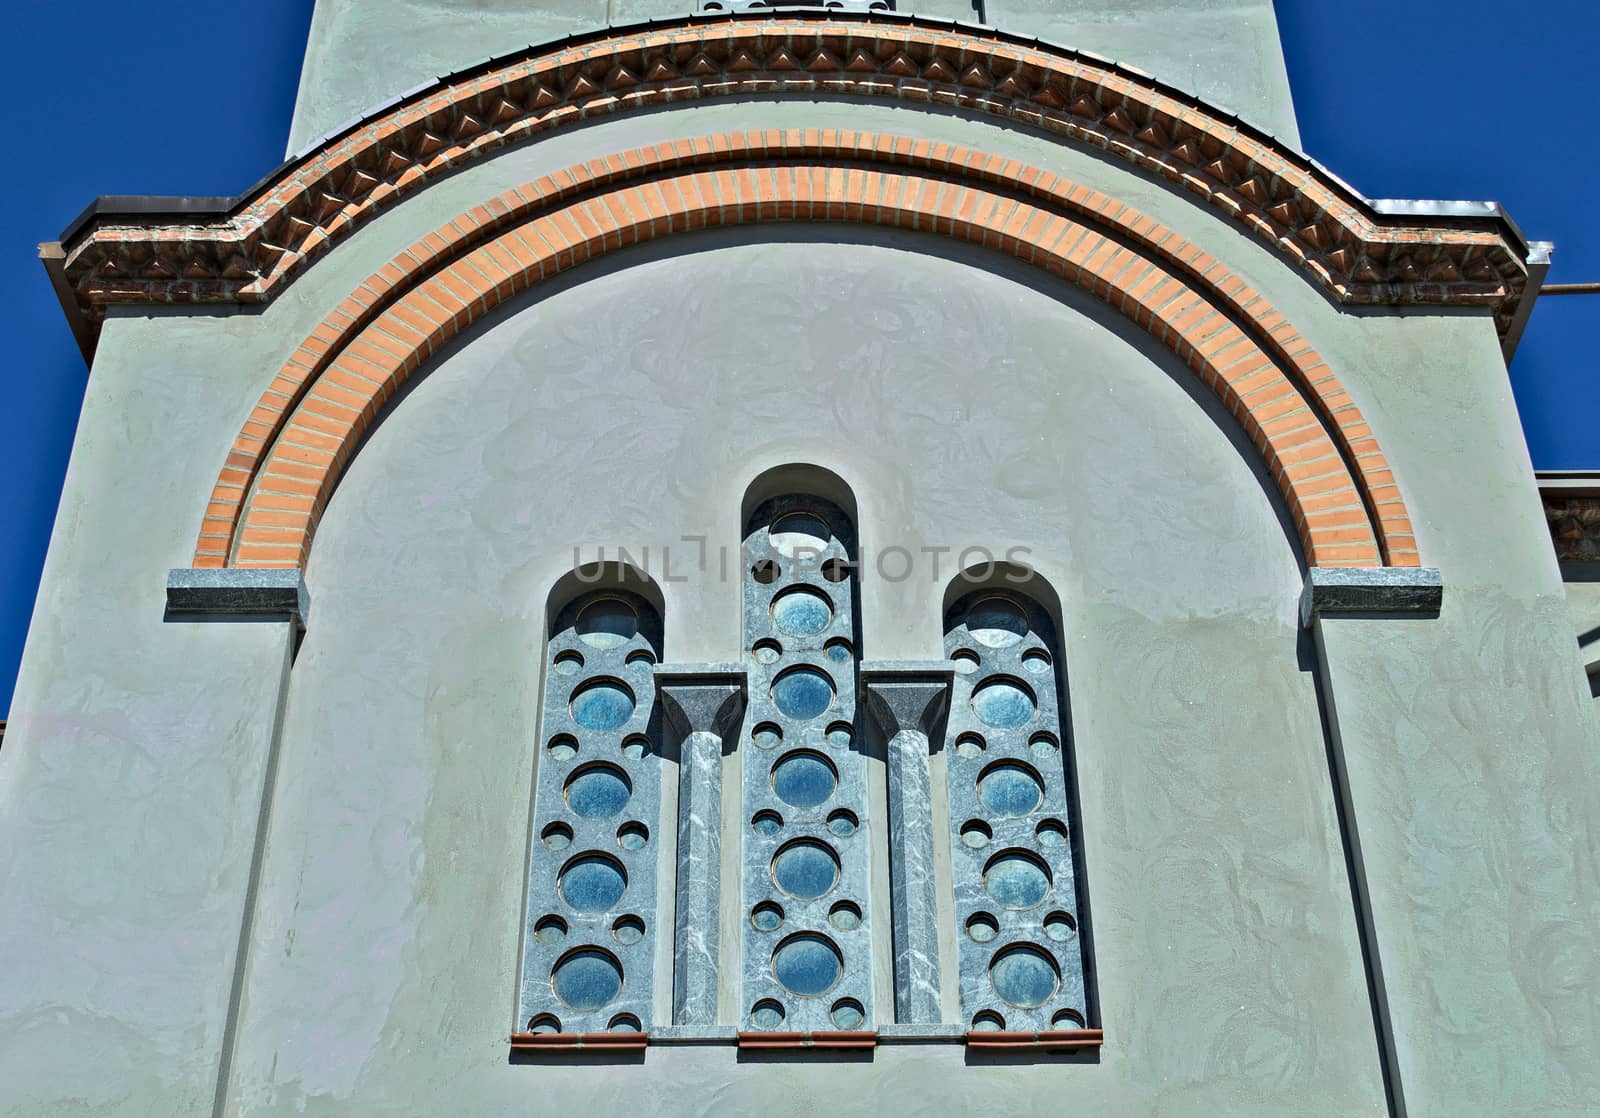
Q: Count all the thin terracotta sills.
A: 3